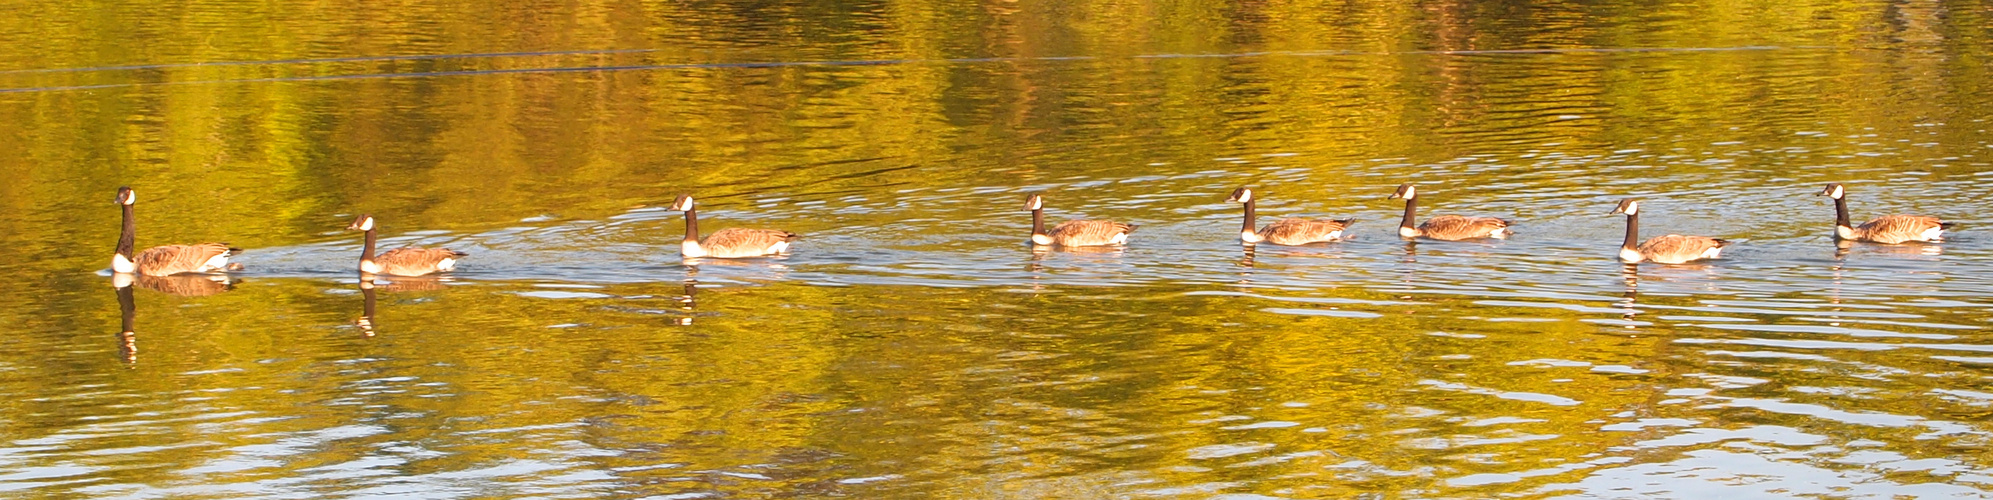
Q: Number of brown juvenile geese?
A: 0